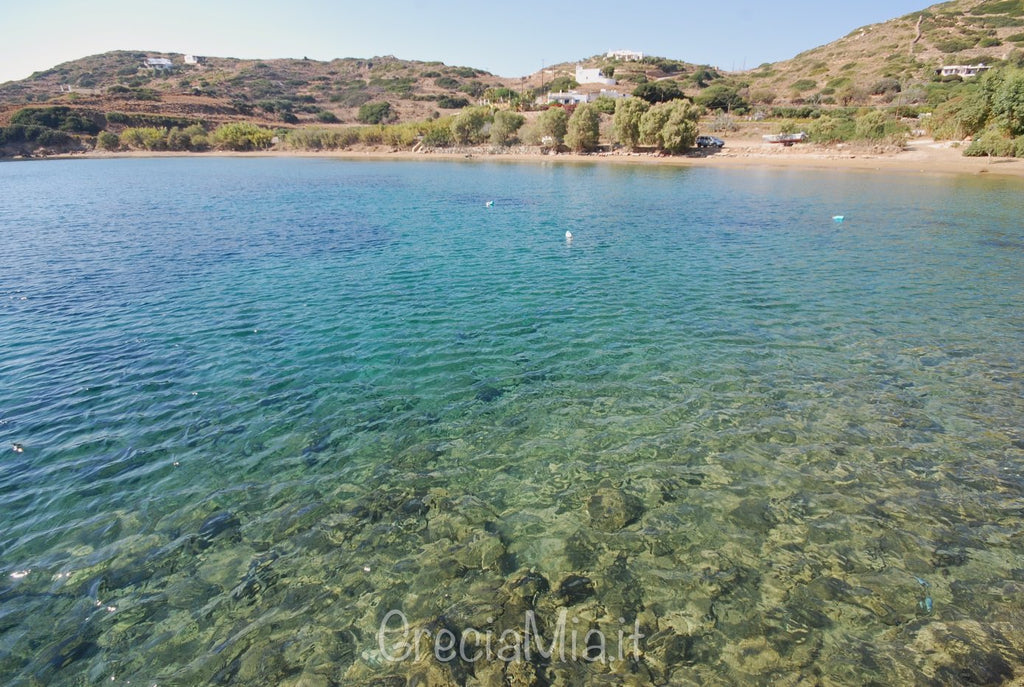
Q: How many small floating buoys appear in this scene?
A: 3